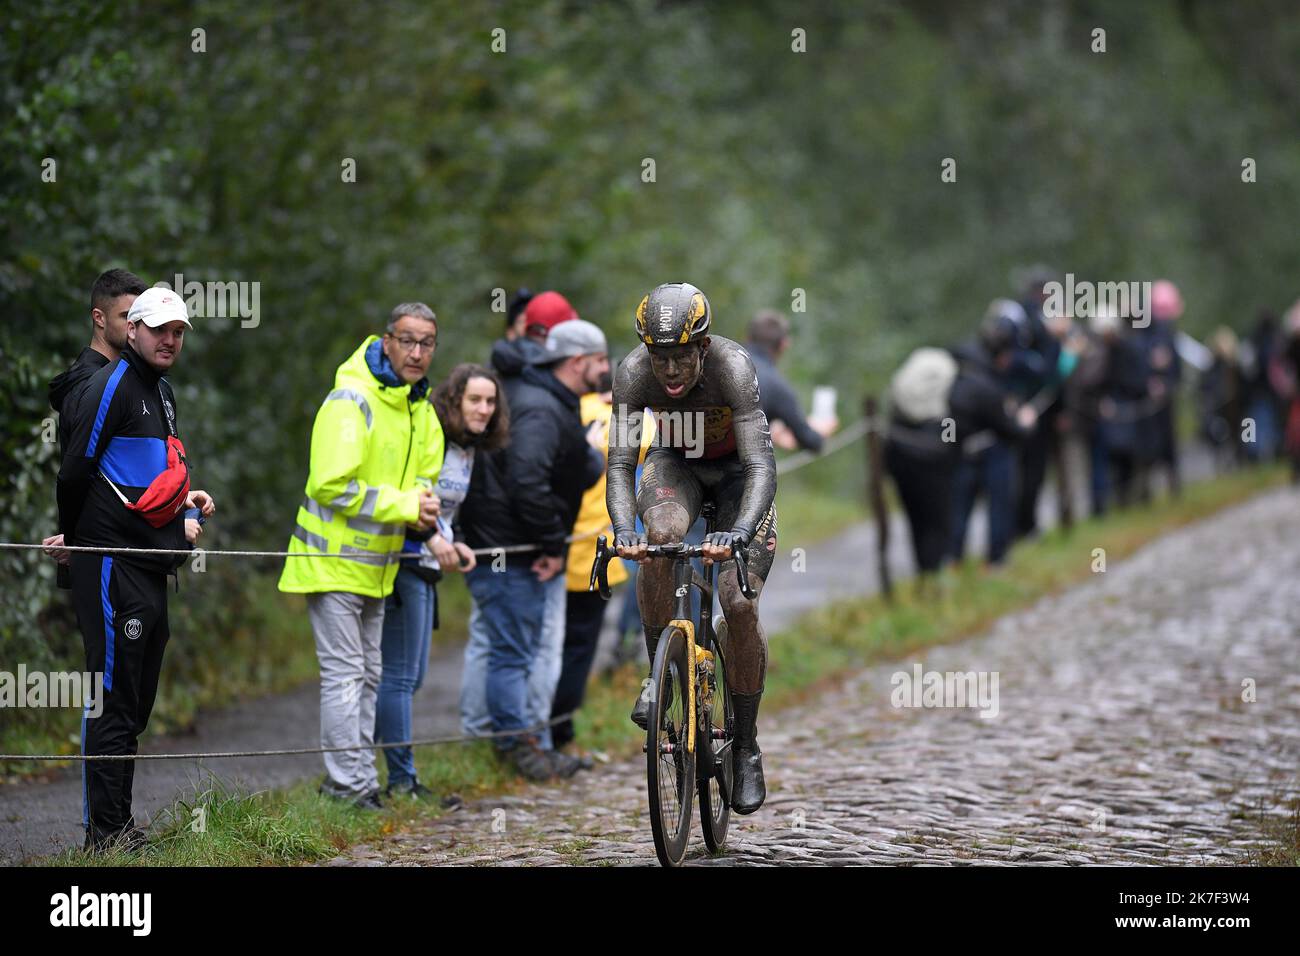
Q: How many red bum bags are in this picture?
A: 1